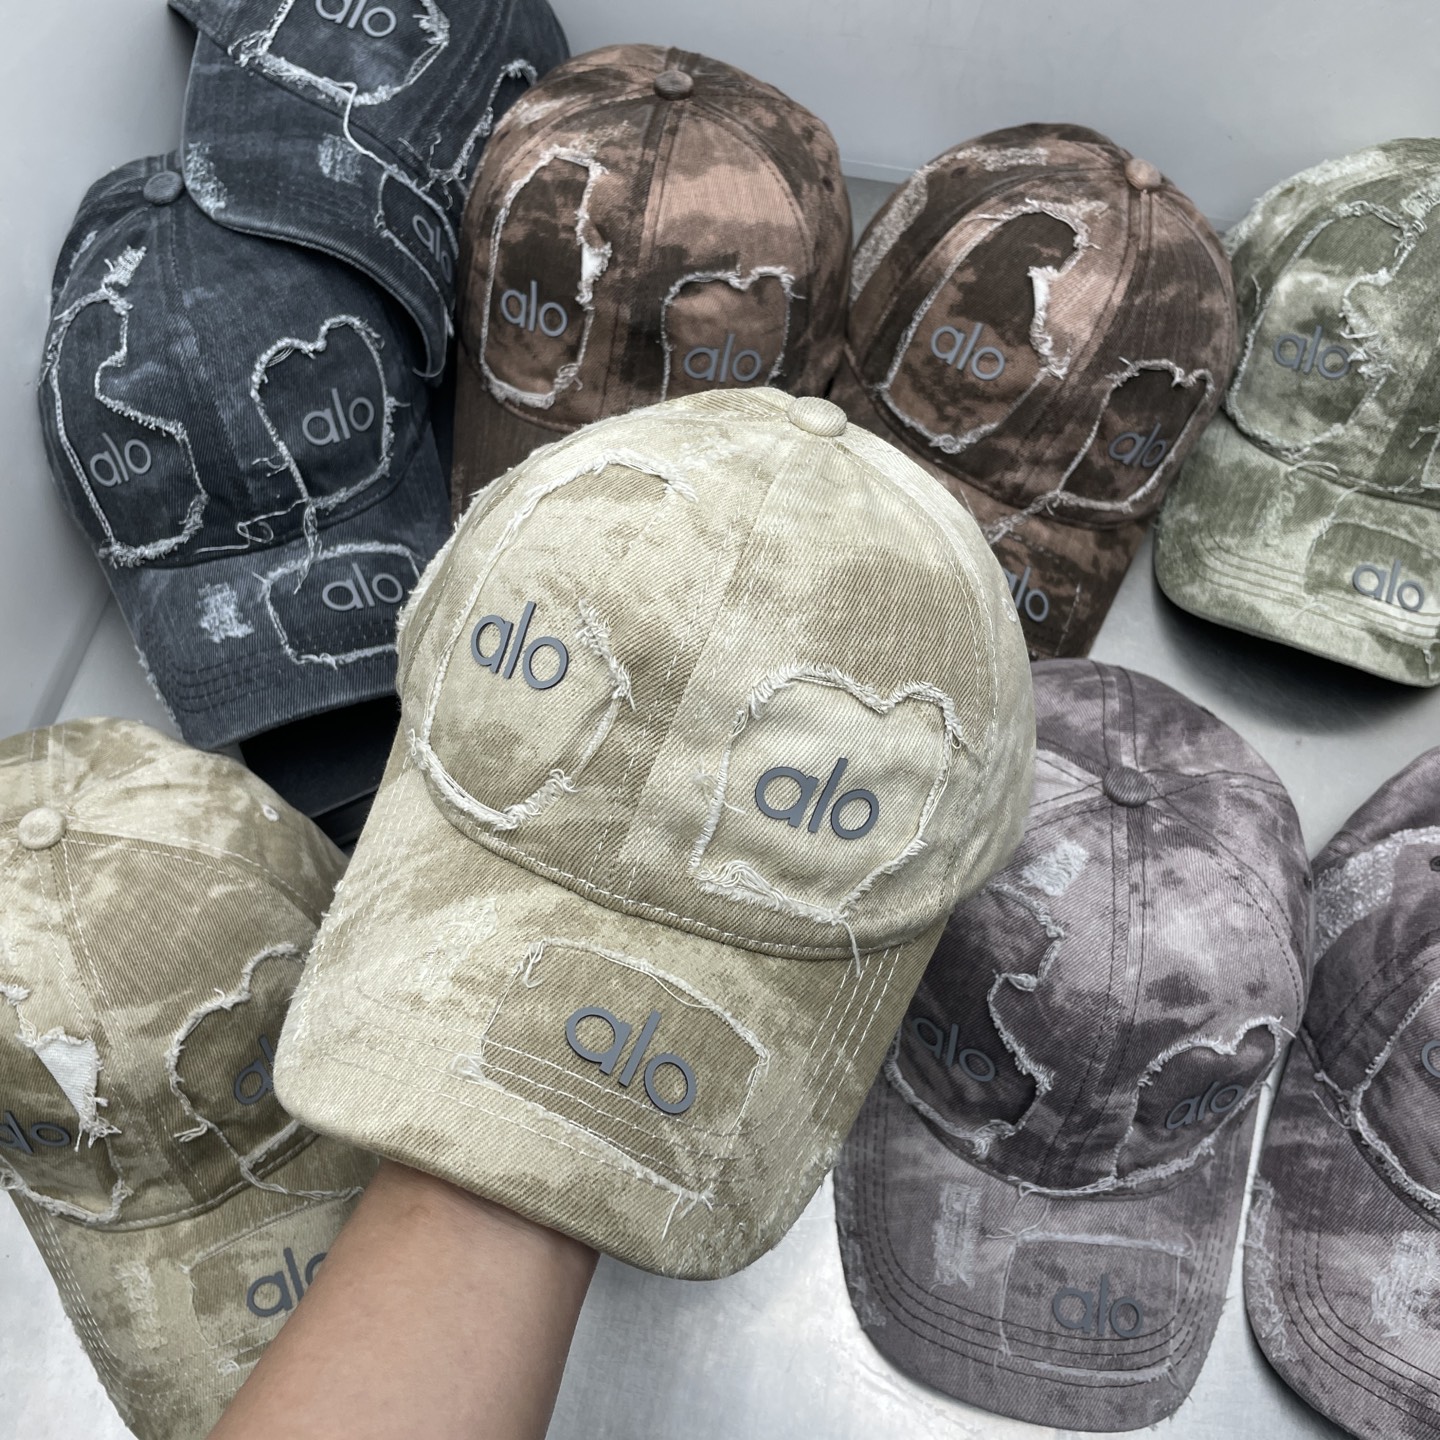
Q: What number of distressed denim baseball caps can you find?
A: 9